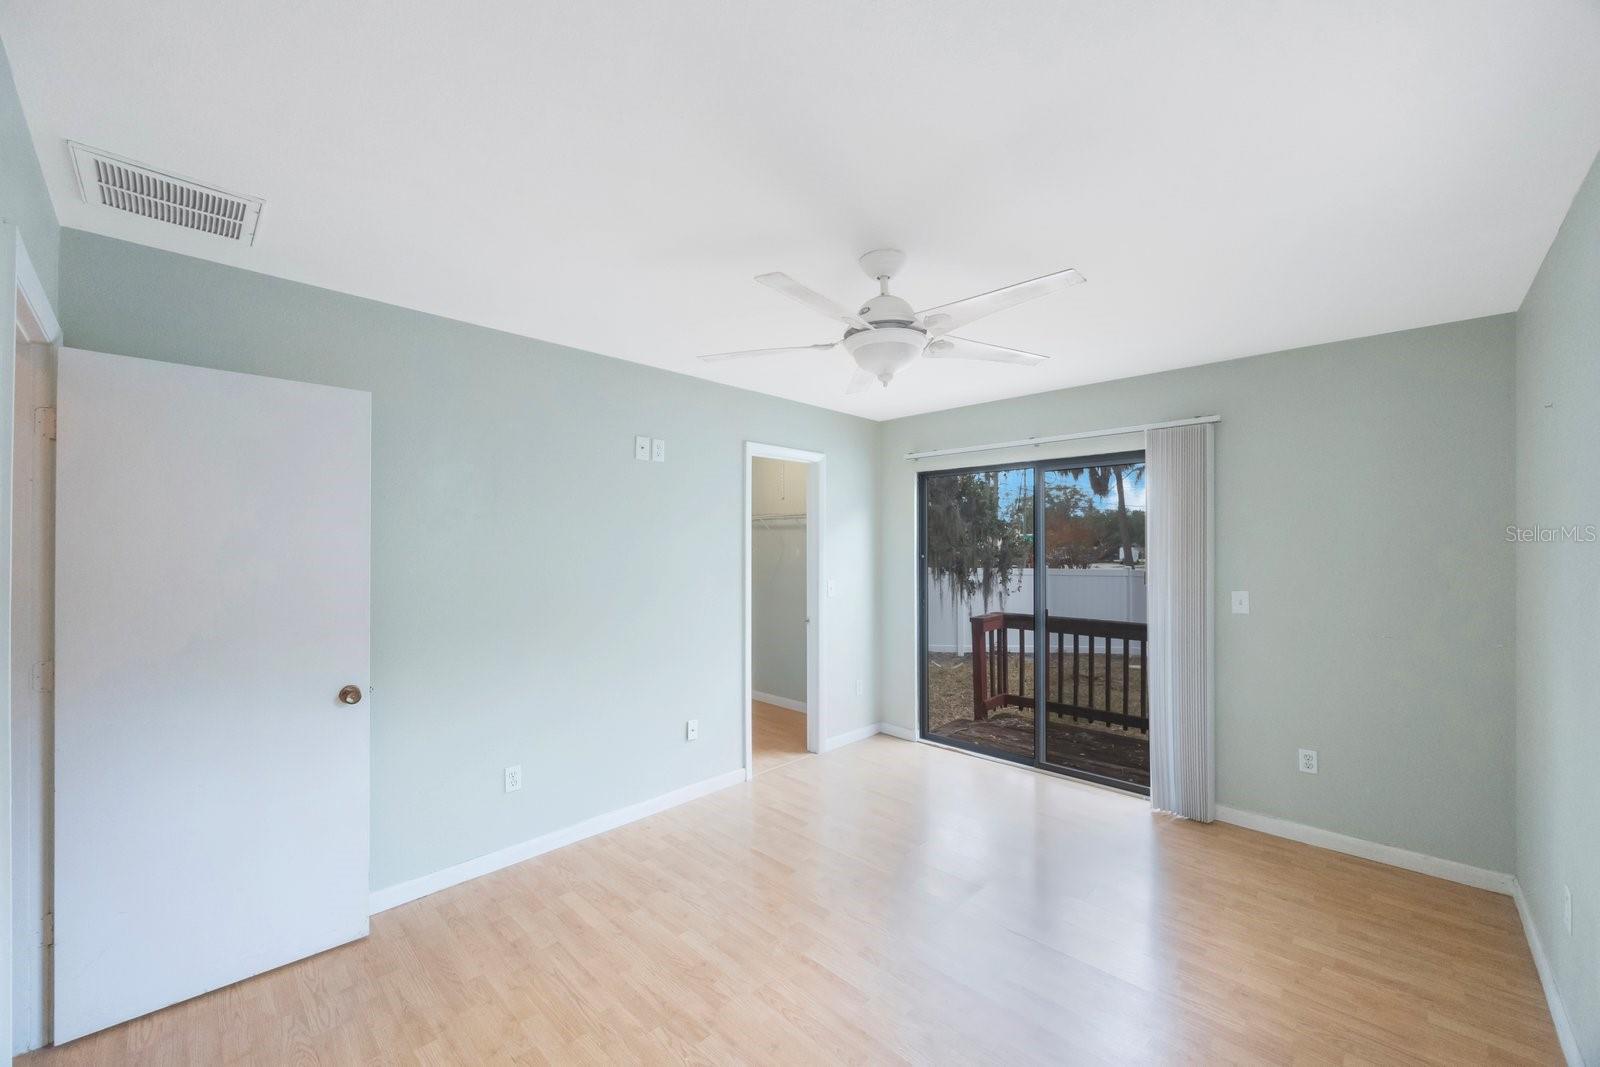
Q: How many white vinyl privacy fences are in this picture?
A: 1